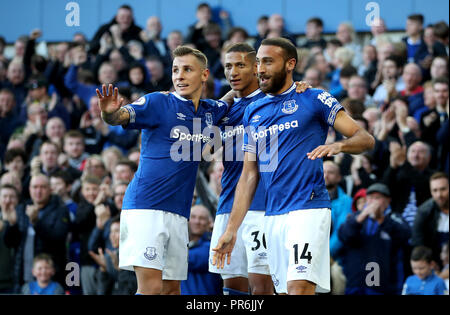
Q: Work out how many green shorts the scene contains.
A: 0